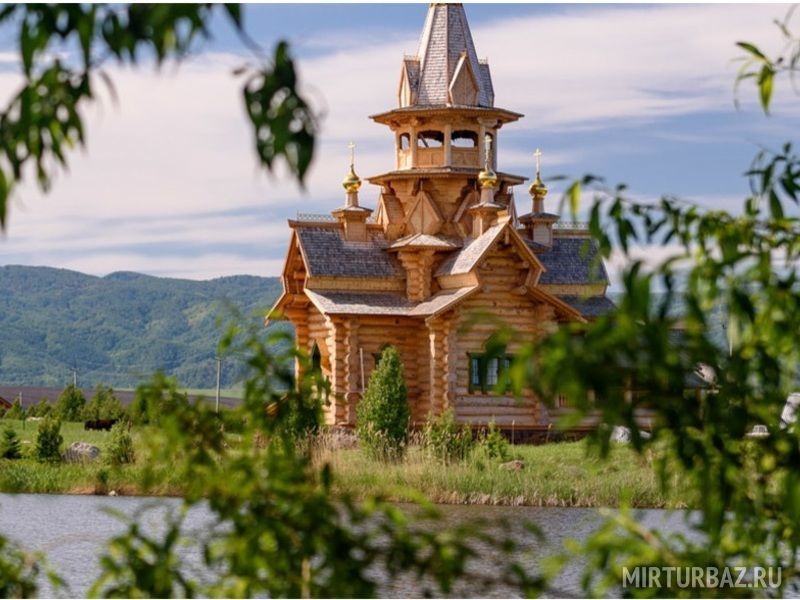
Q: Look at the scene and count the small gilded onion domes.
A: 3